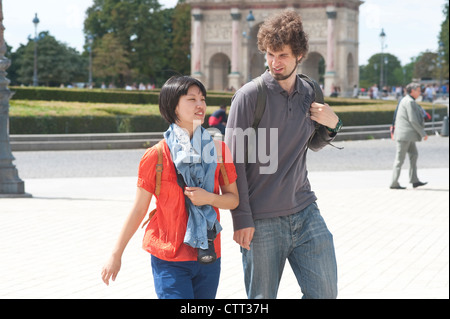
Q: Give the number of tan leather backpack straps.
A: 2